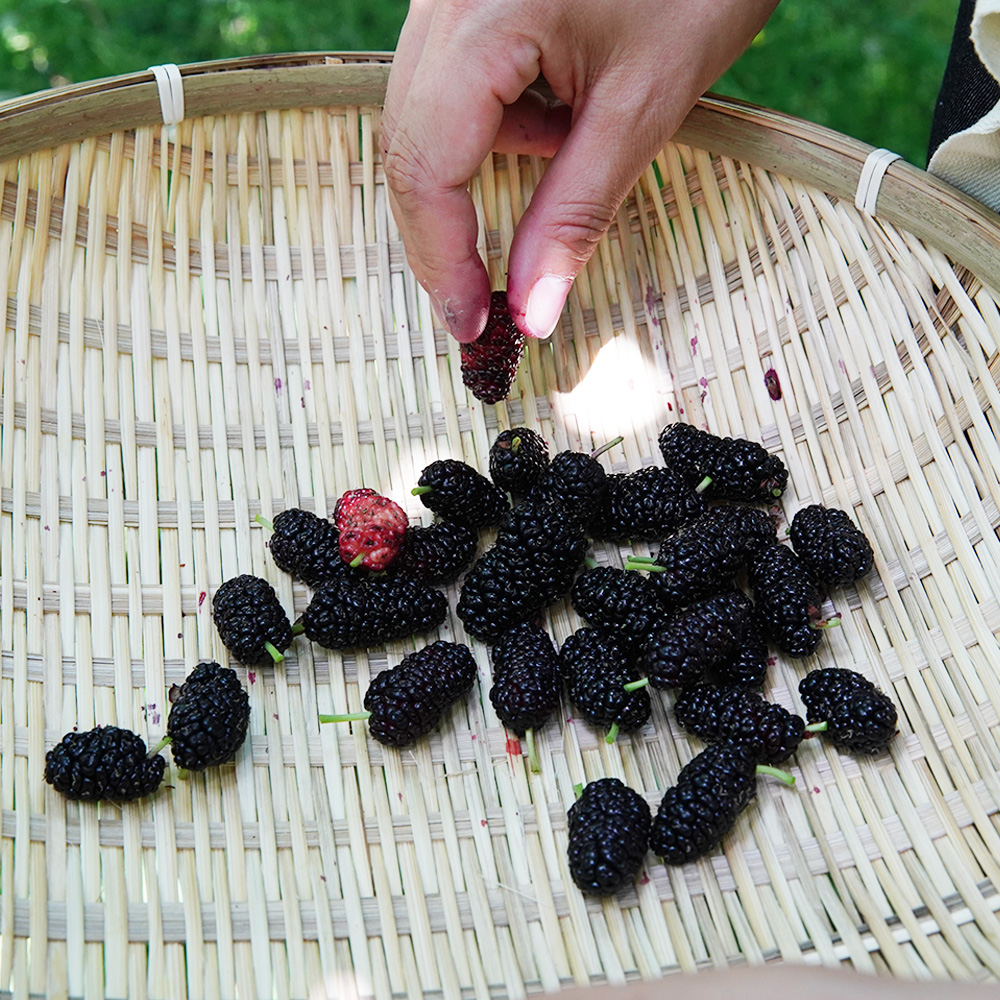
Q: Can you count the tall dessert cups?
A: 0